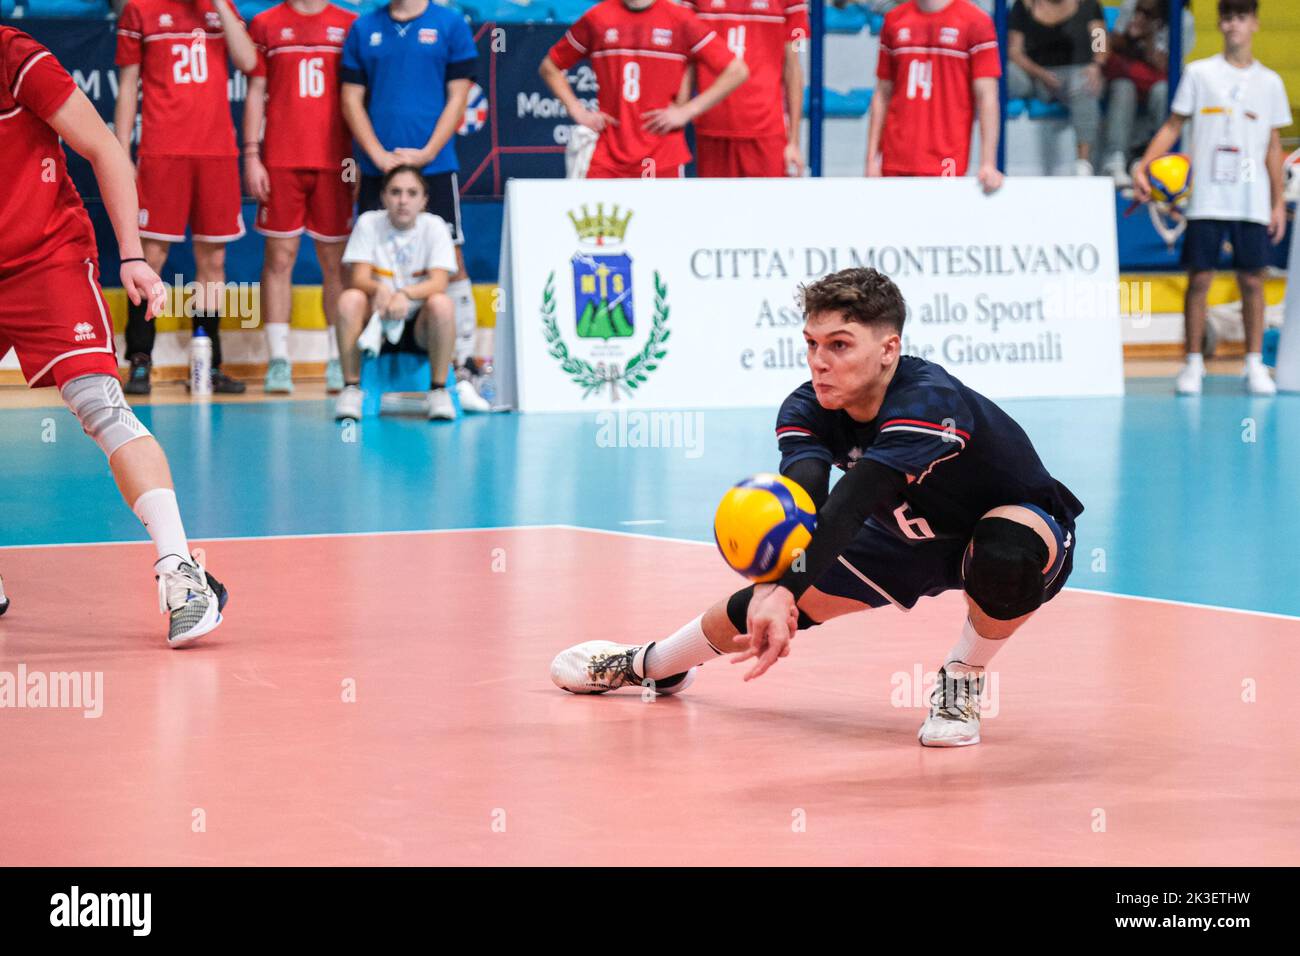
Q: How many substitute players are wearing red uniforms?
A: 5